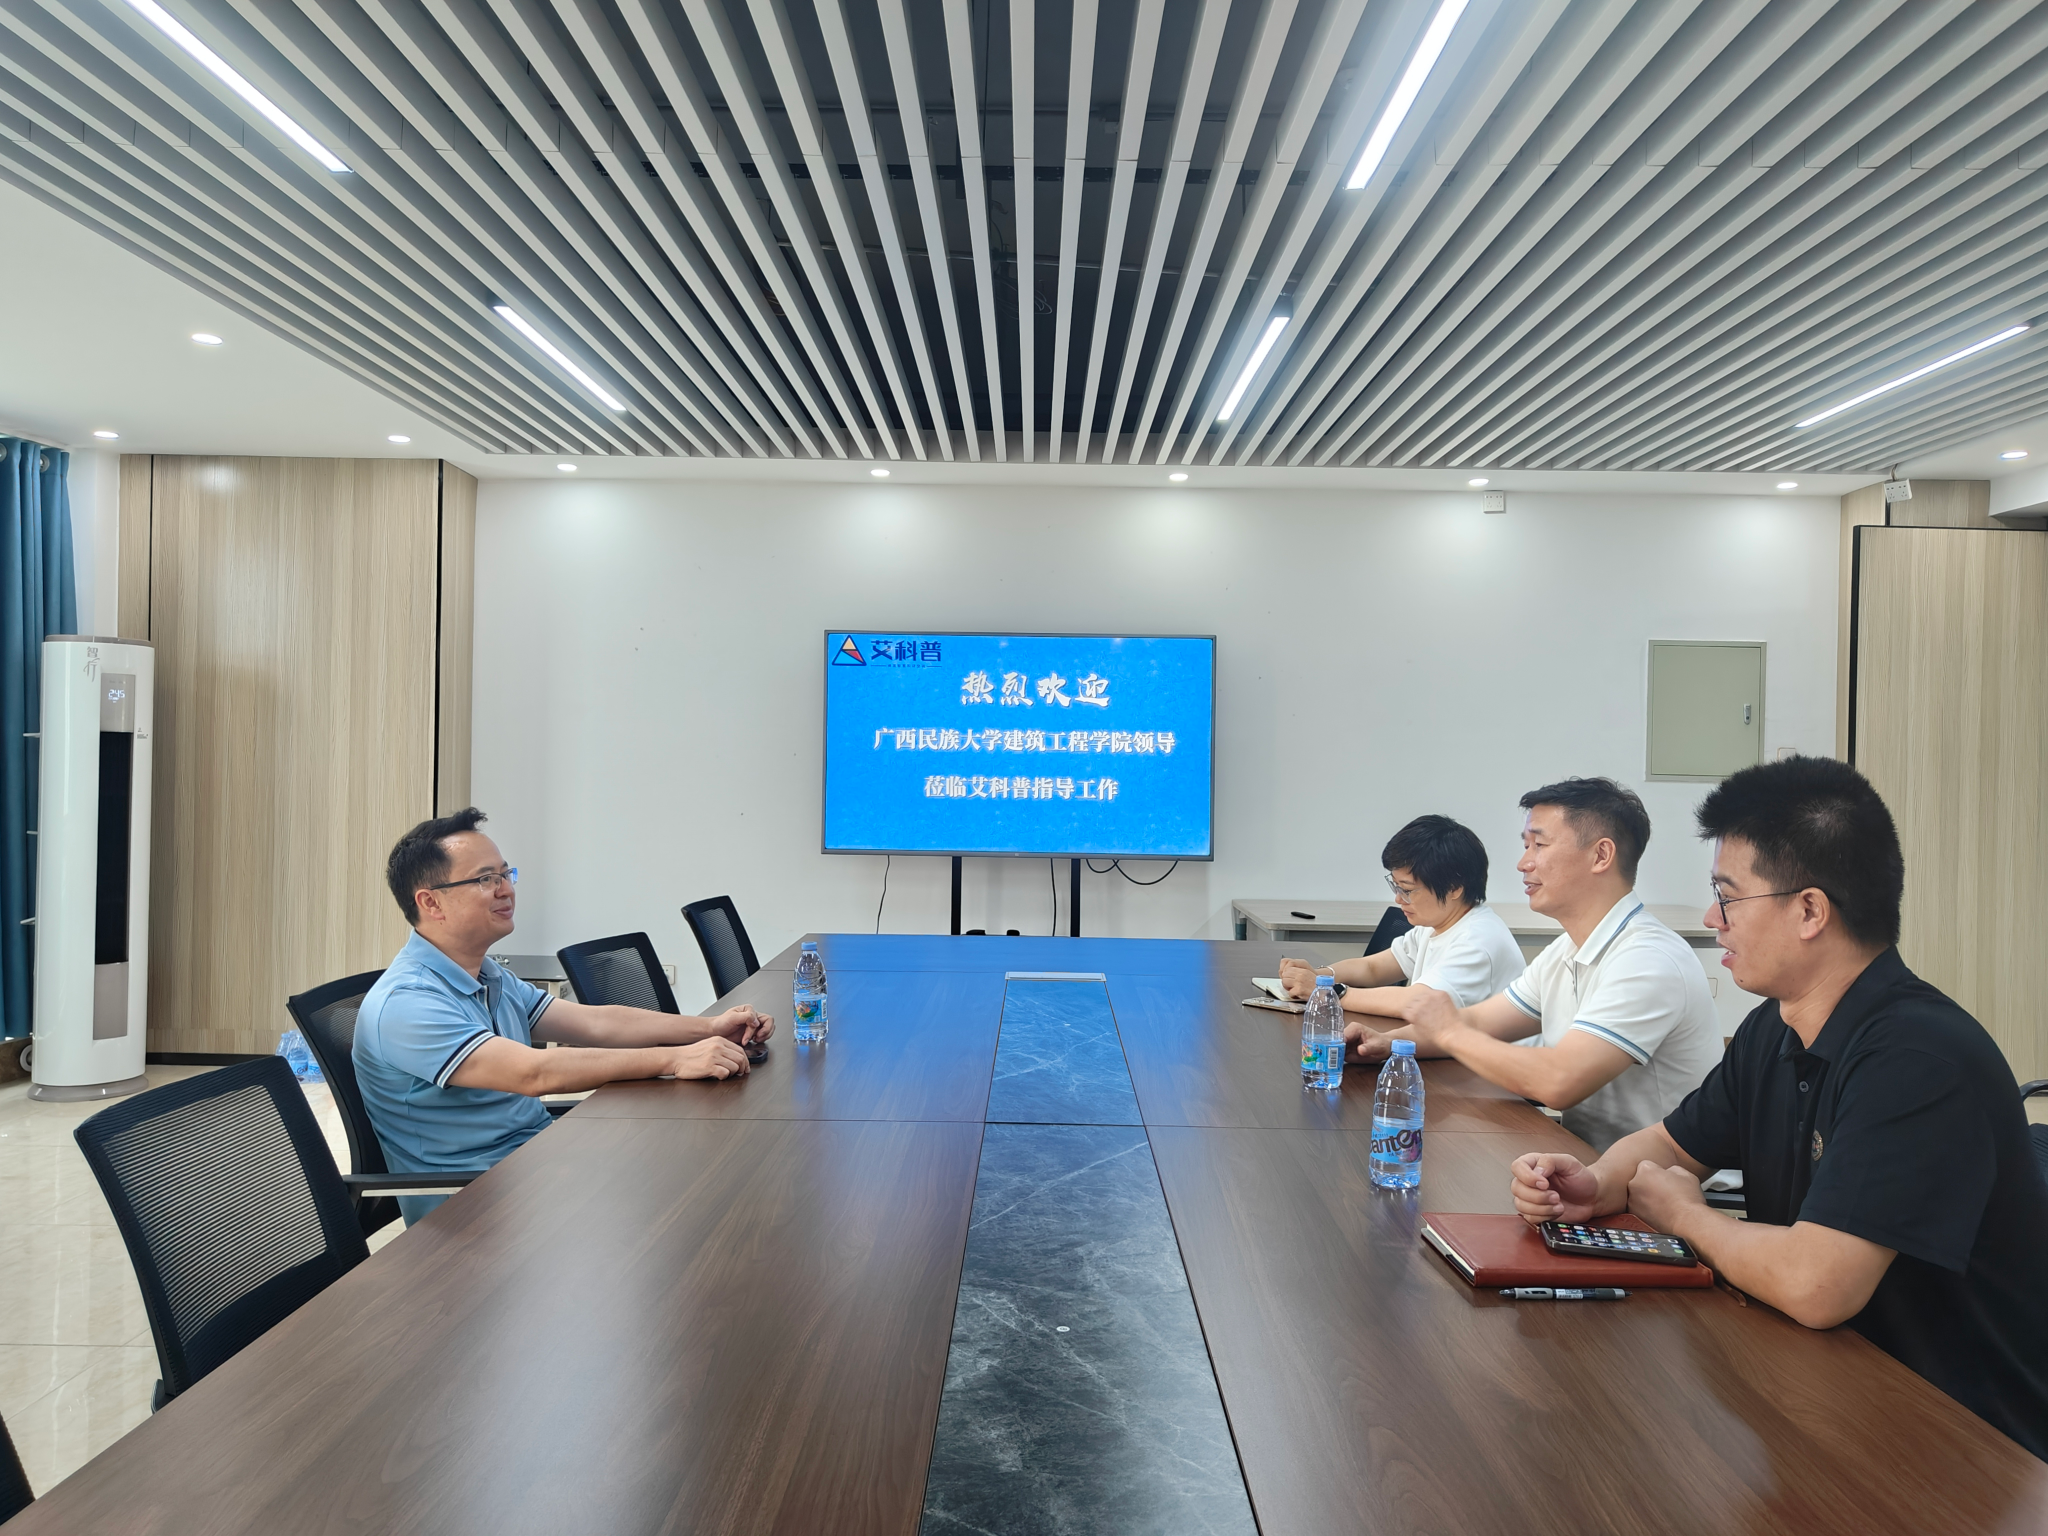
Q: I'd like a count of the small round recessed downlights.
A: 9